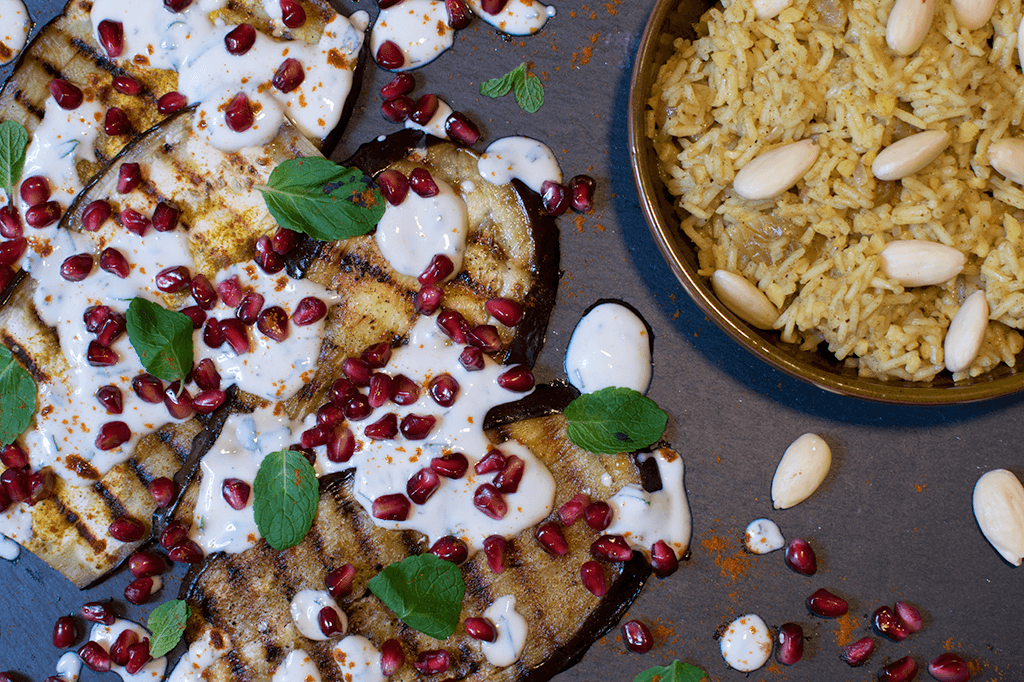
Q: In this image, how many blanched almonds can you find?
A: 12